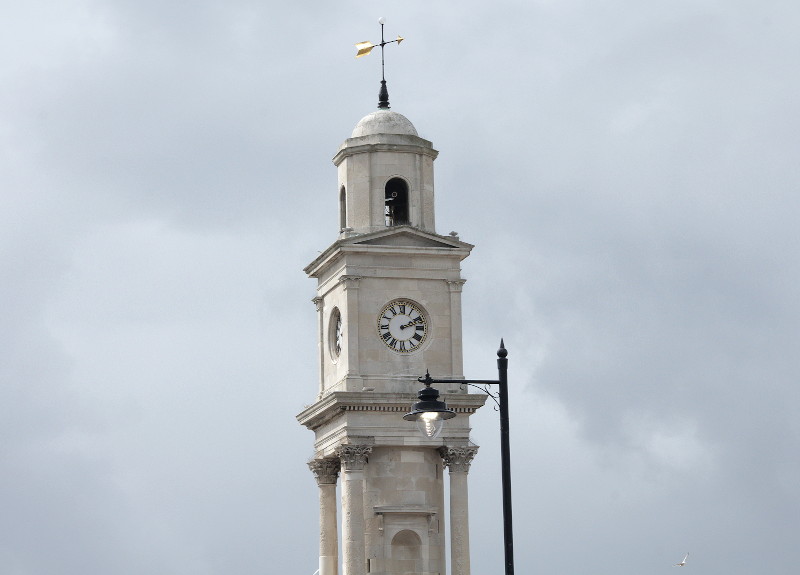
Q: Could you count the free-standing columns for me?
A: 3